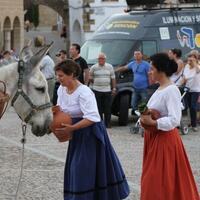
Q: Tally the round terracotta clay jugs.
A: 2